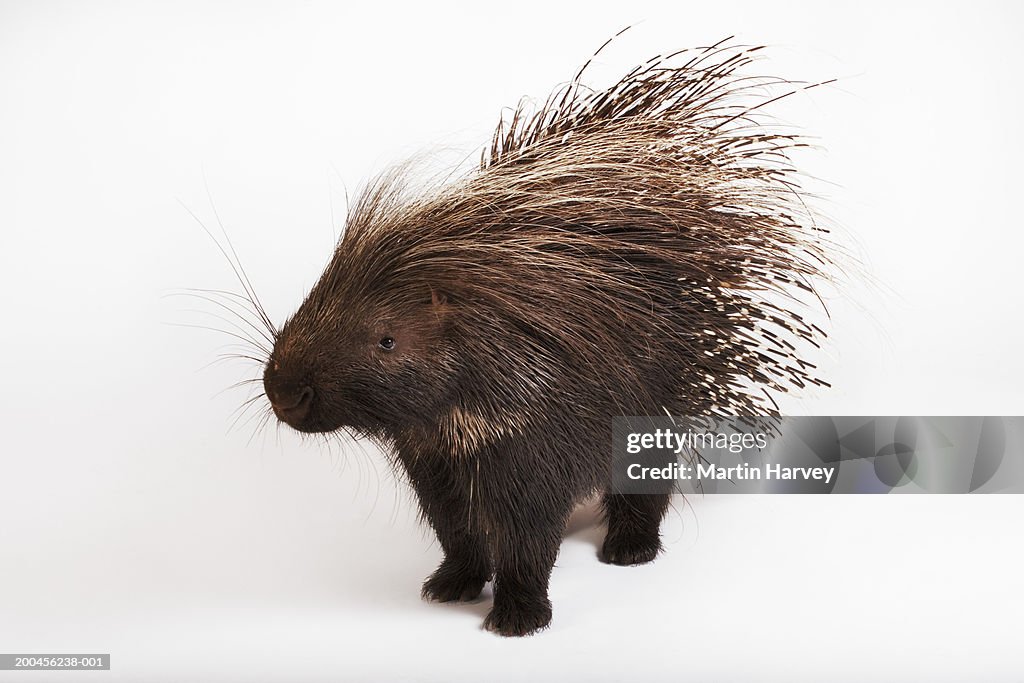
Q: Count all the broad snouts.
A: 1